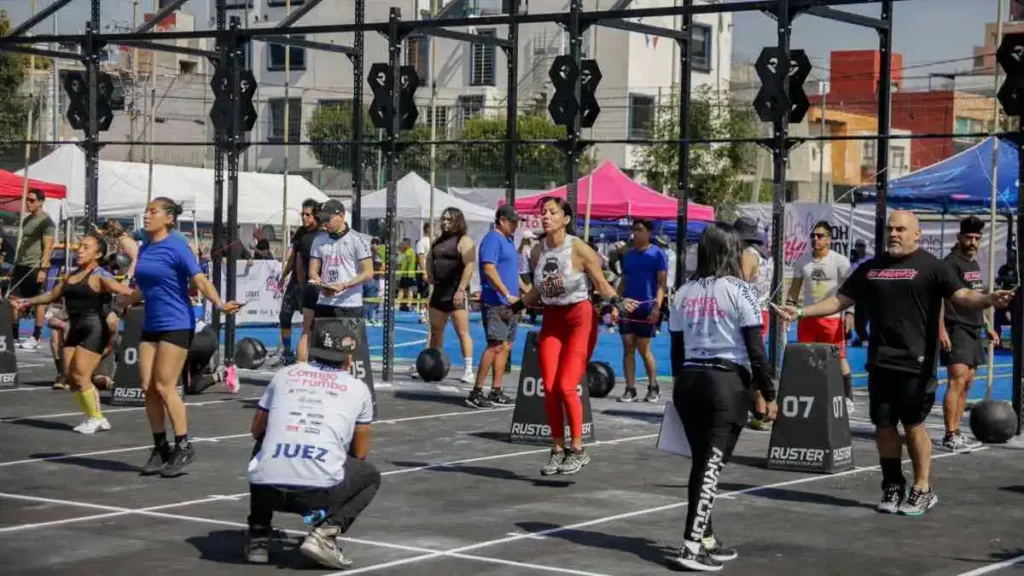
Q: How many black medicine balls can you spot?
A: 4